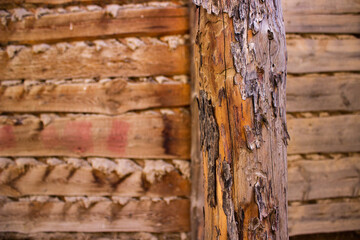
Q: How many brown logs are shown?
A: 1